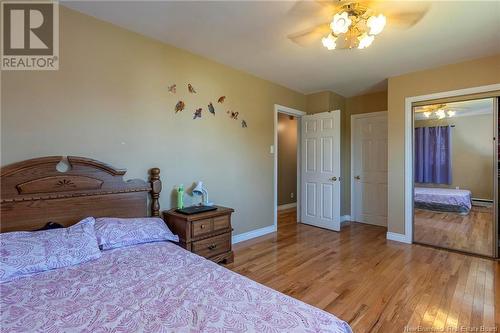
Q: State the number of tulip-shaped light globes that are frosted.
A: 4